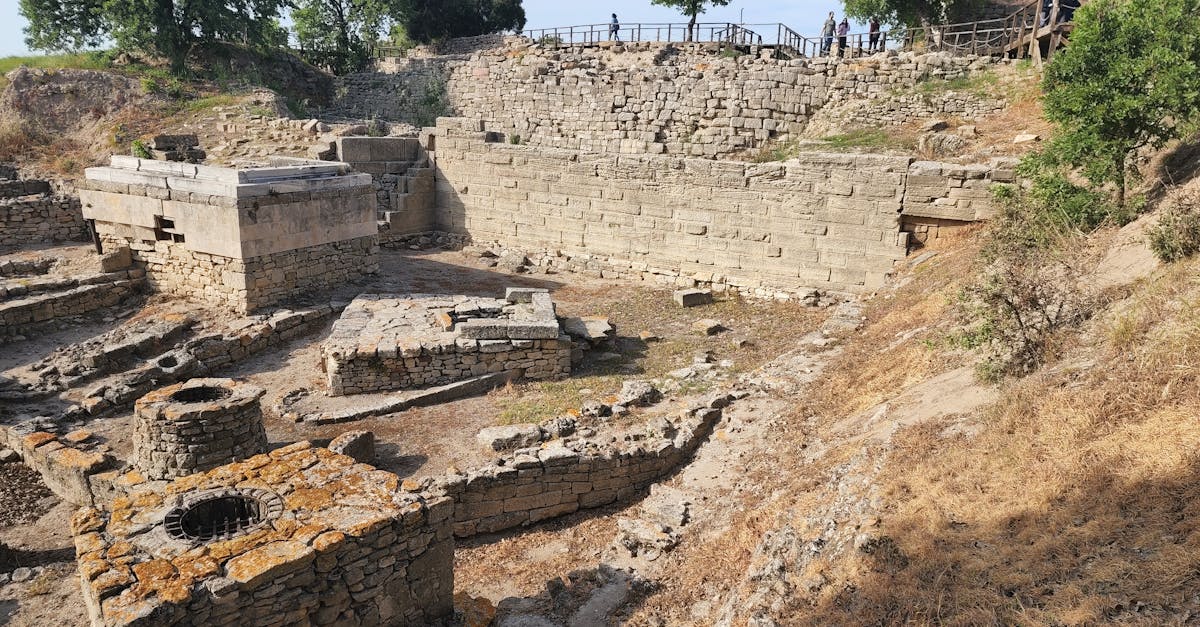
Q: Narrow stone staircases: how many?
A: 1